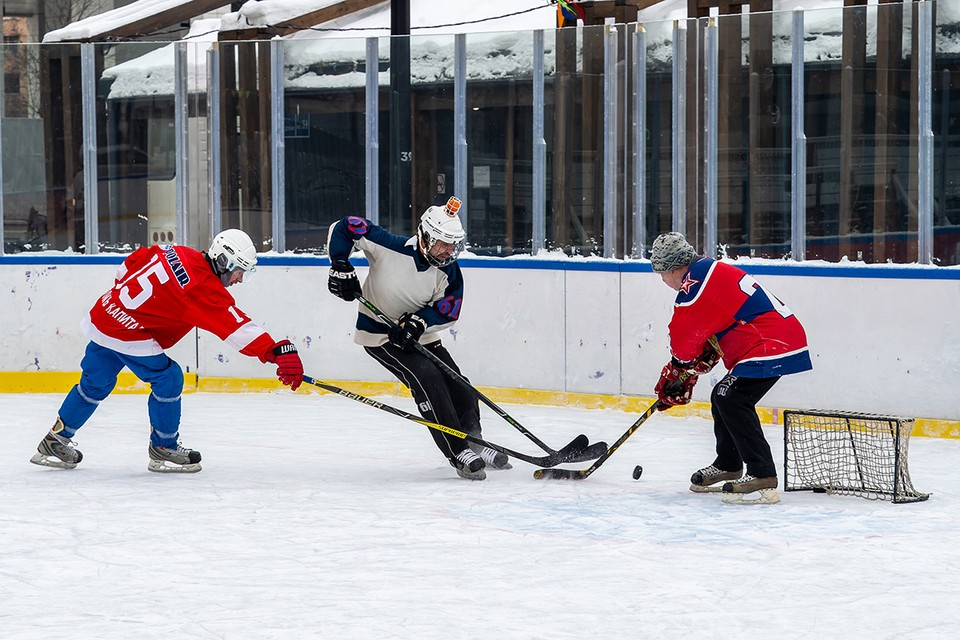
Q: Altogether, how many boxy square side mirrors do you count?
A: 0